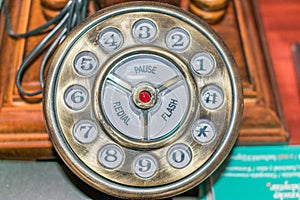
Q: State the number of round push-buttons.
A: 12